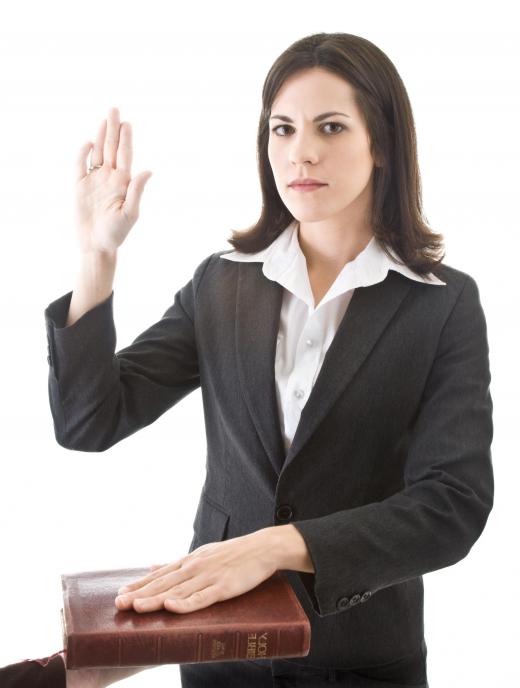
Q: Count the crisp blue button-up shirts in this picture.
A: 0